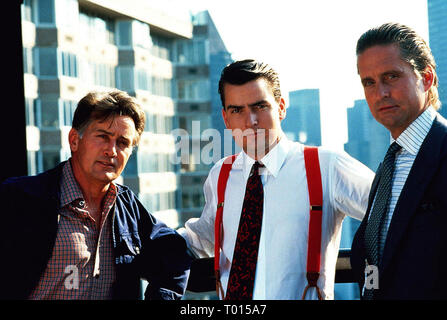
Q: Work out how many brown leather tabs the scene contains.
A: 2